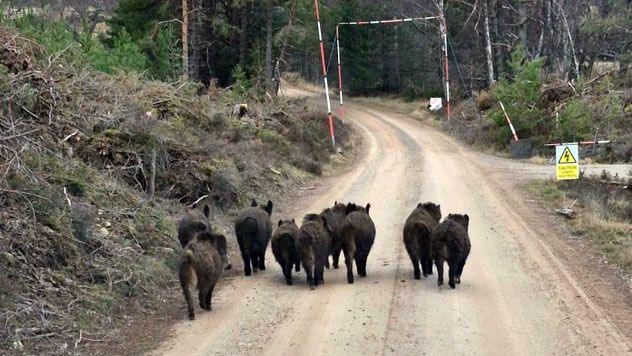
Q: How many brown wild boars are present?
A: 9